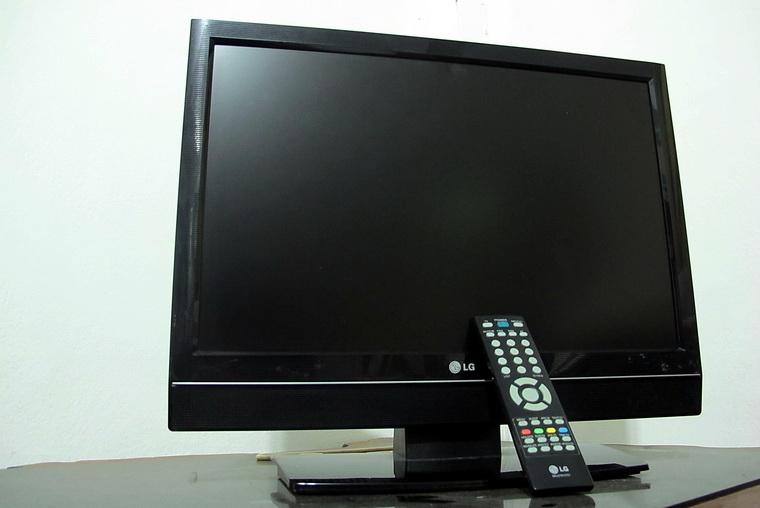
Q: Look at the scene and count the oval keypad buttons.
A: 12